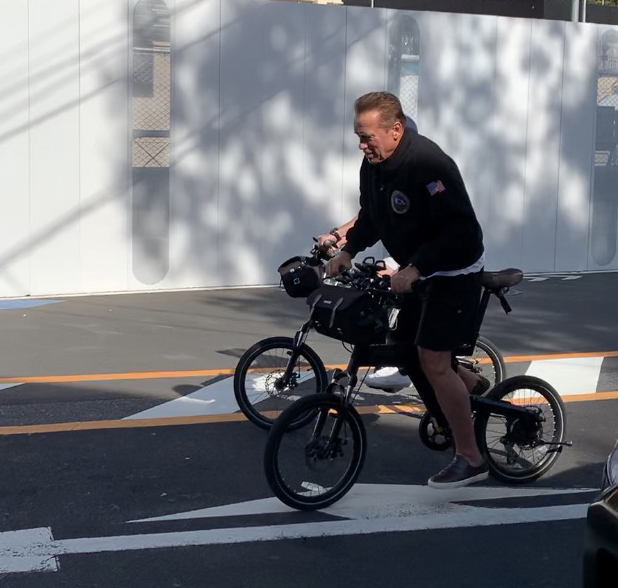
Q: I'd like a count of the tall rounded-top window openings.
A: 3